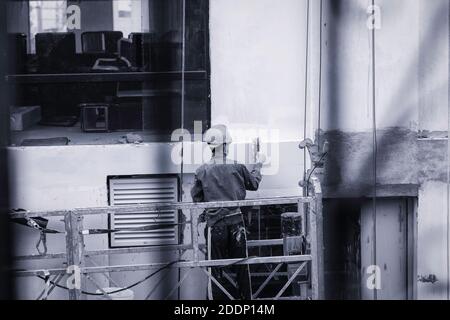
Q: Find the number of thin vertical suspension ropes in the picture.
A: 4